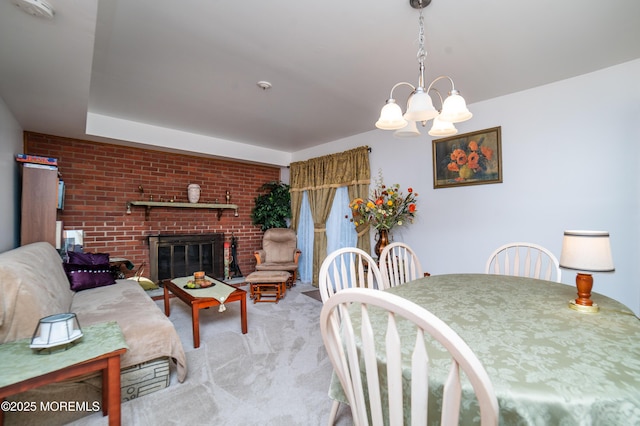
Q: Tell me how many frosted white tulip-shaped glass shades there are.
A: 5